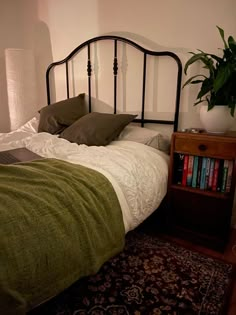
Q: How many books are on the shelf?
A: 12